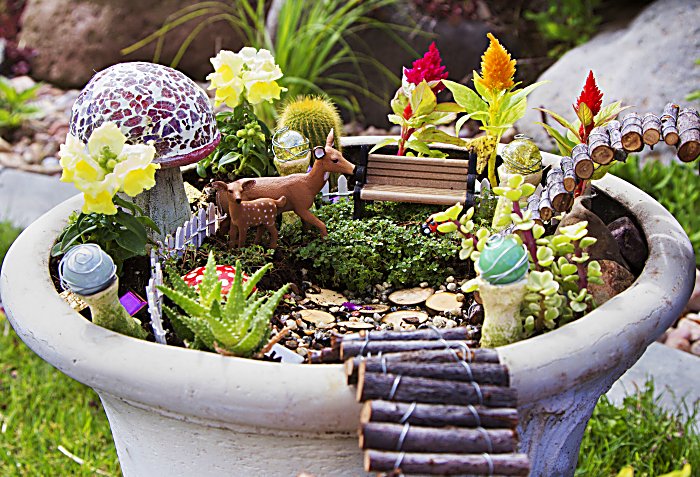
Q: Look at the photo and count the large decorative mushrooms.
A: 1